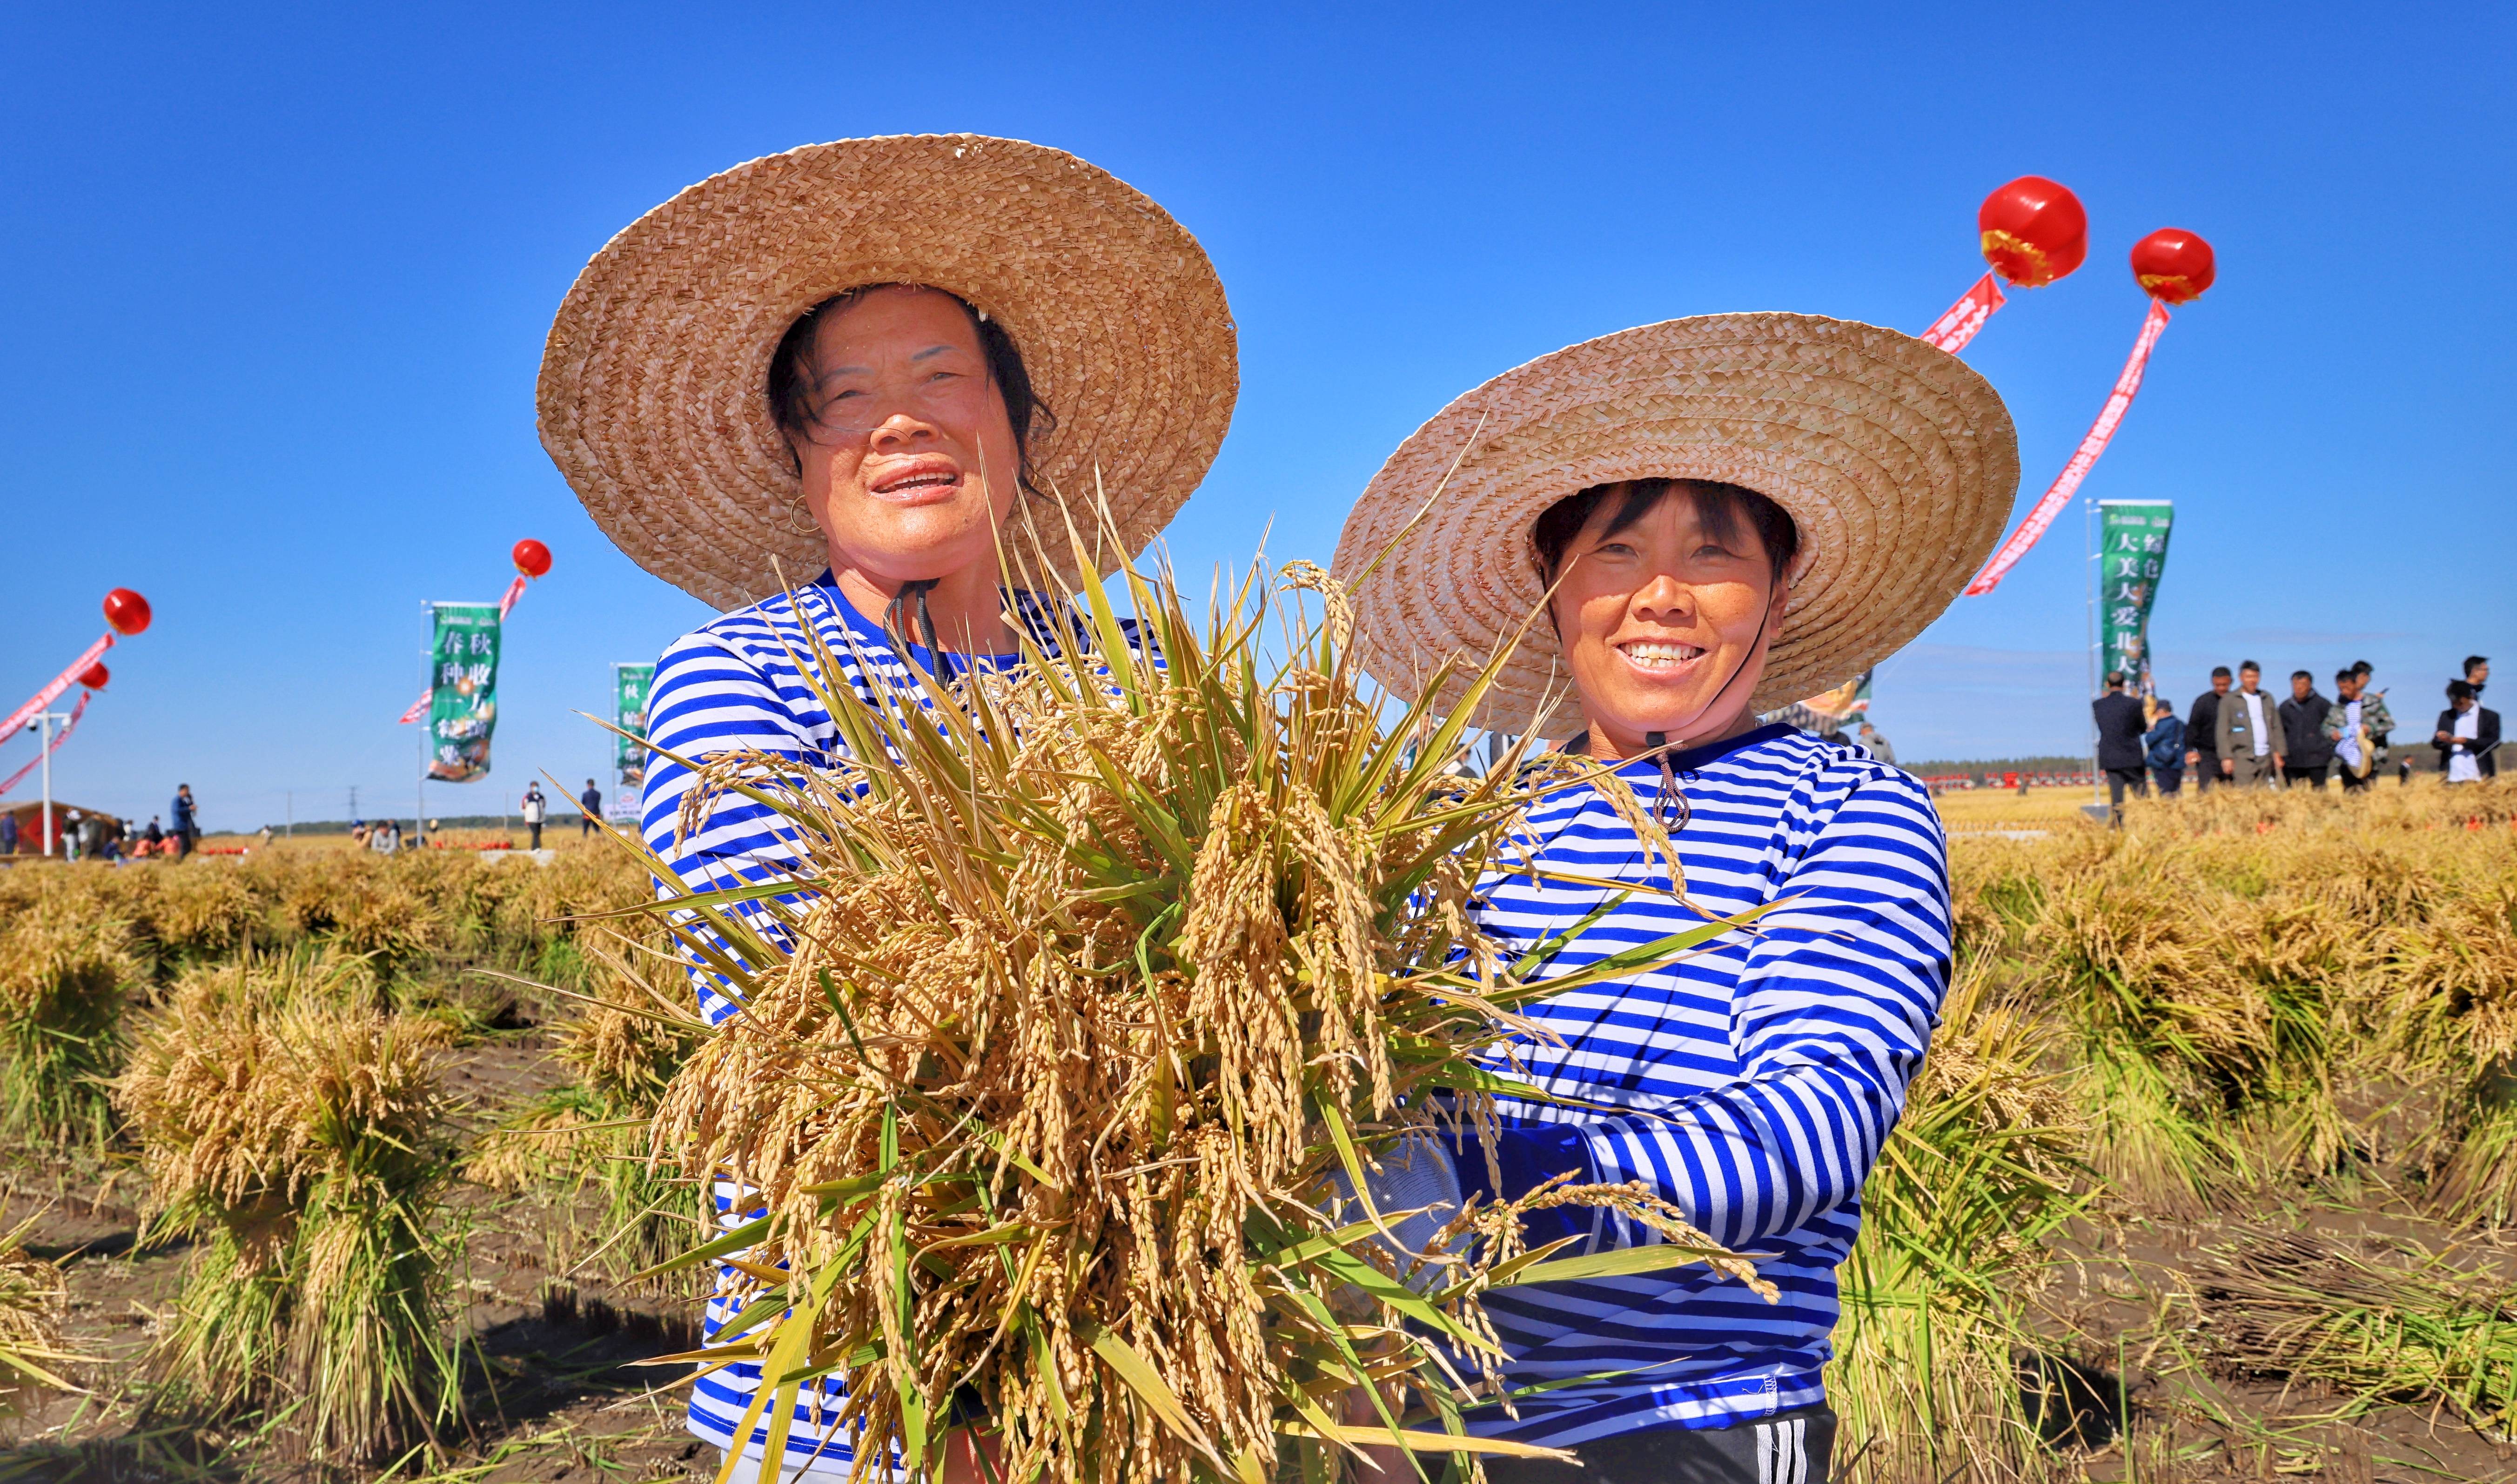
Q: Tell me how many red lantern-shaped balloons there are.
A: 5